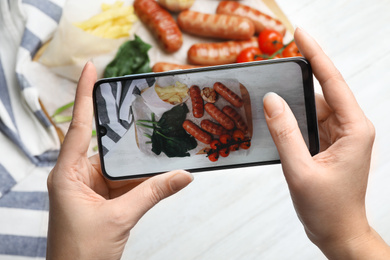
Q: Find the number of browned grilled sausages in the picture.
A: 11